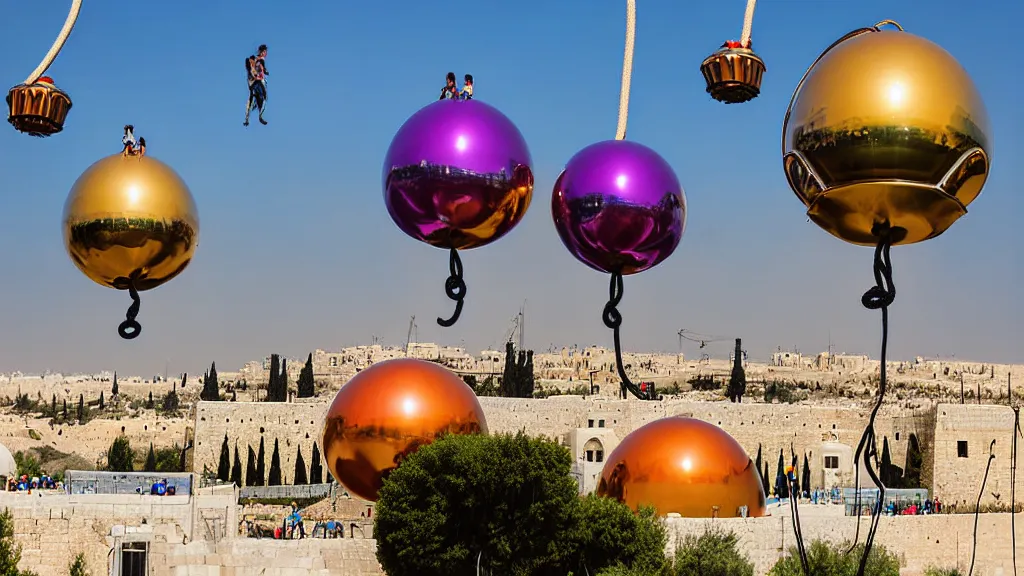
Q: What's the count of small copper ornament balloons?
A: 2